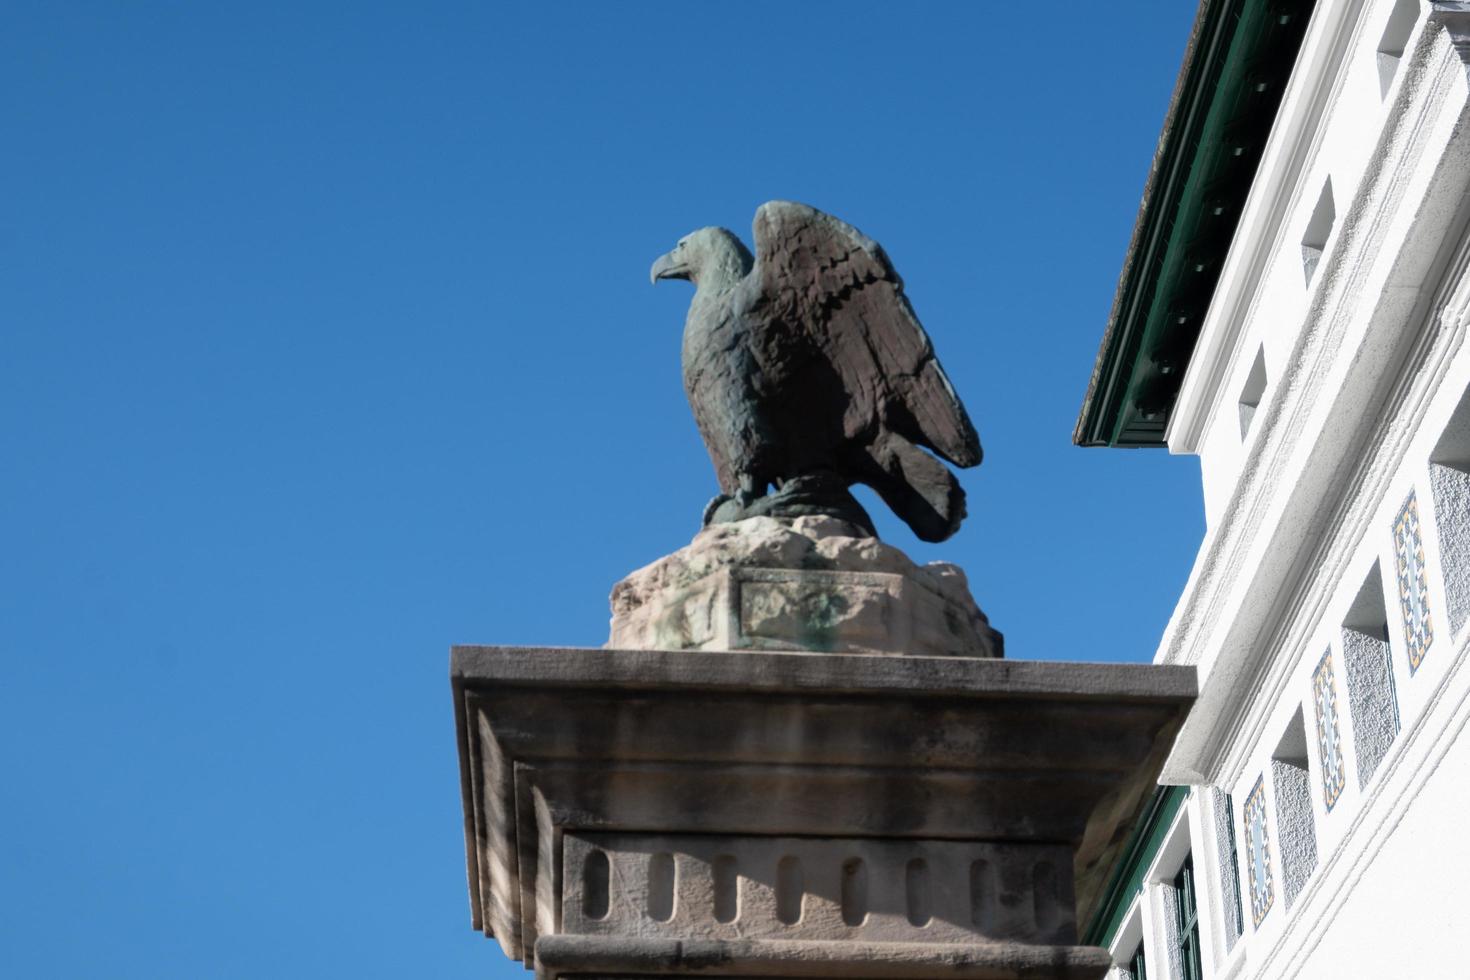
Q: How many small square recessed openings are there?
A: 3